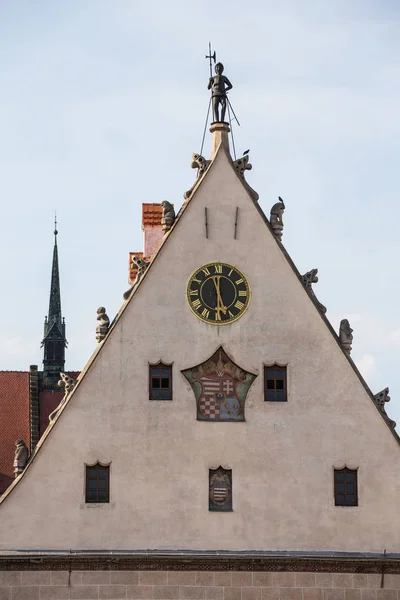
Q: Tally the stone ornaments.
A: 11